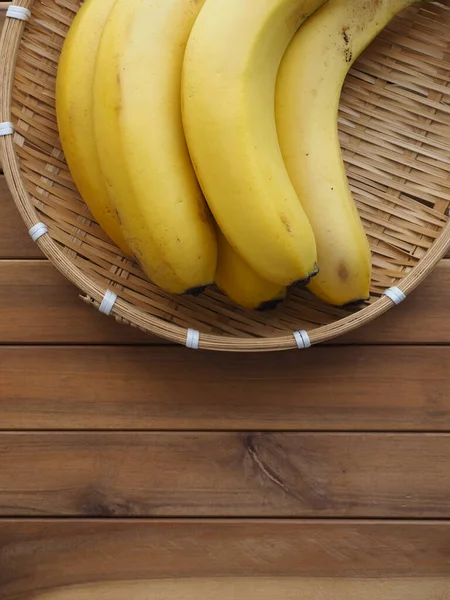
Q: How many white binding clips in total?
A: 7